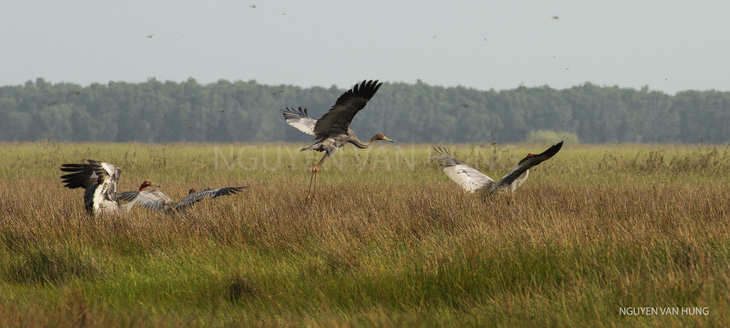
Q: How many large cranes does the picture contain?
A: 4